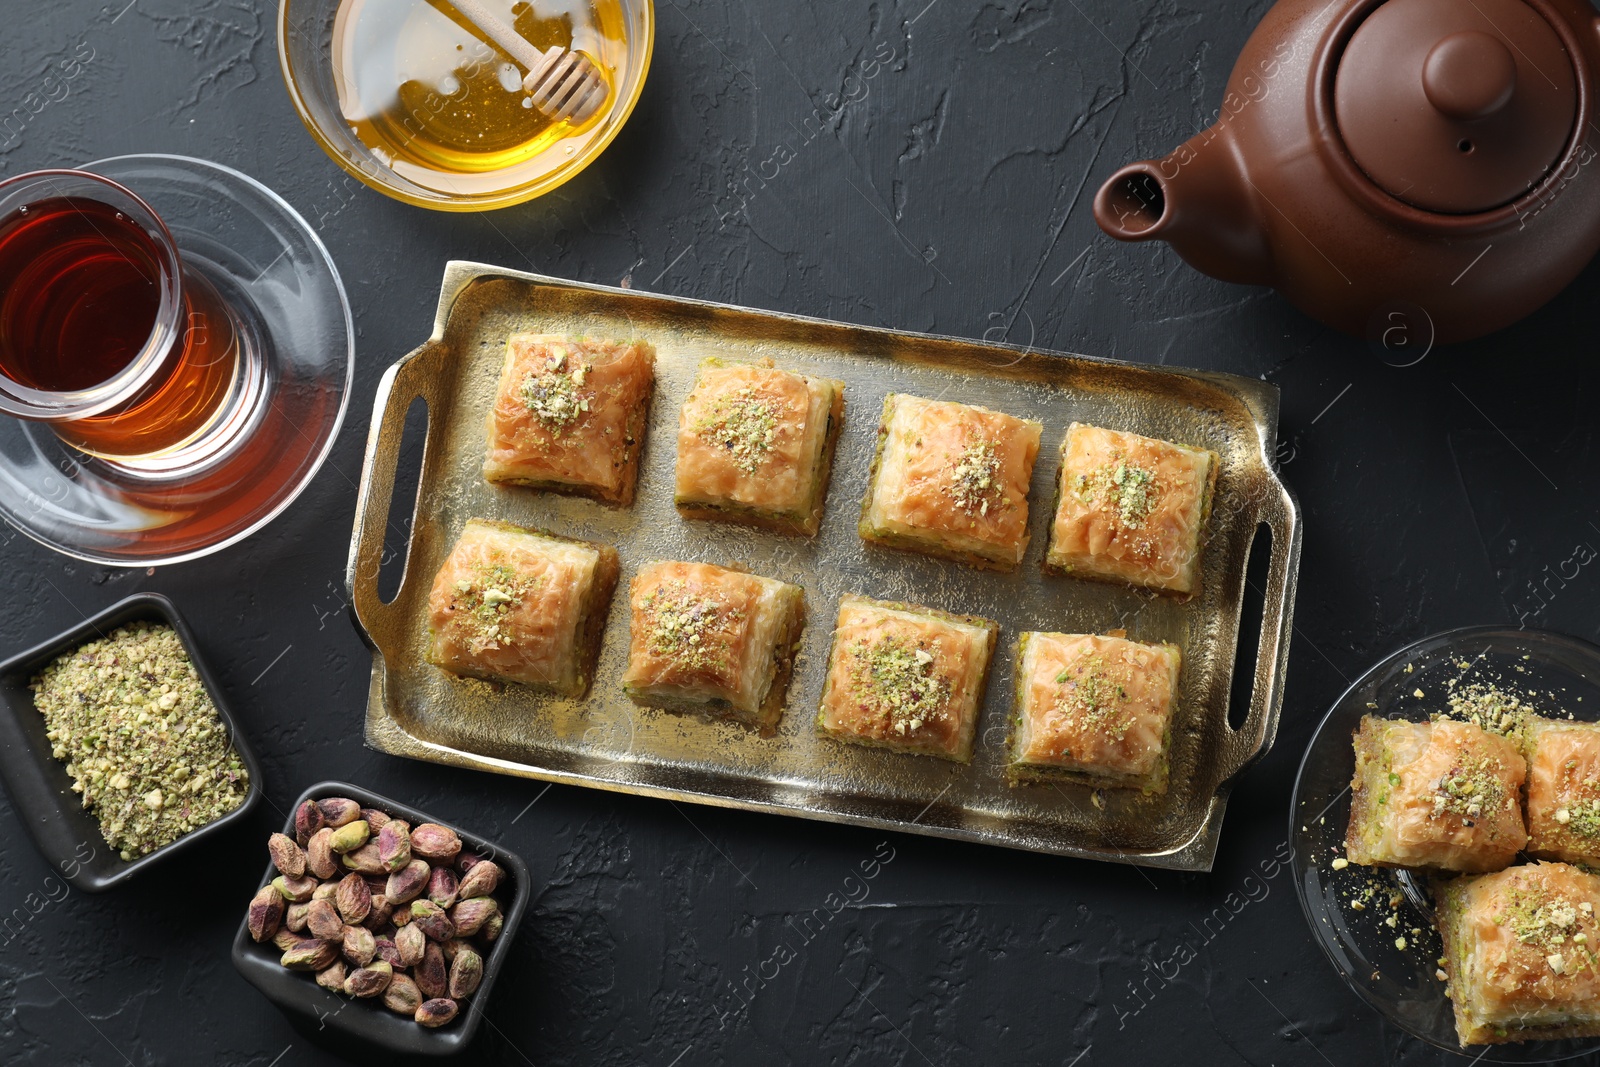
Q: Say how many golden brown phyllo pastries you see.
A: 11